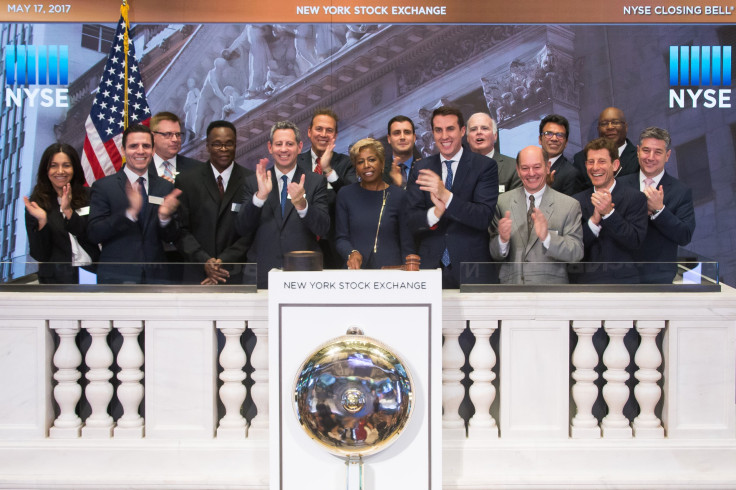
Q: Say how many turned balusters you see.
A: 10